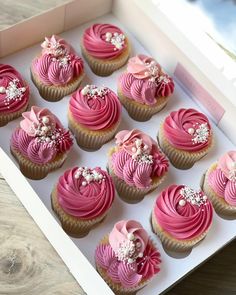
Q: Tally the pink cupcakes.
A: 12